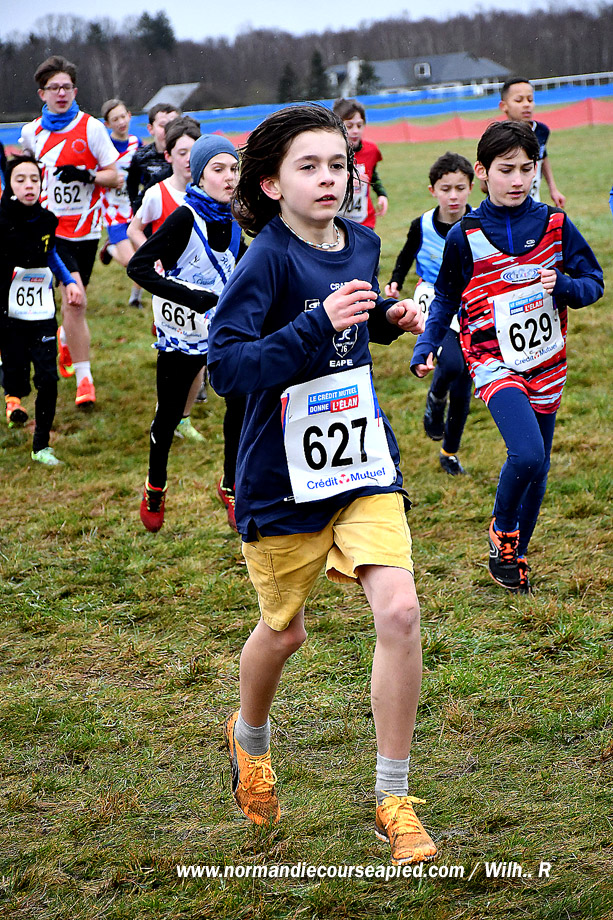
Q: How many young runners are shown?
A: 11